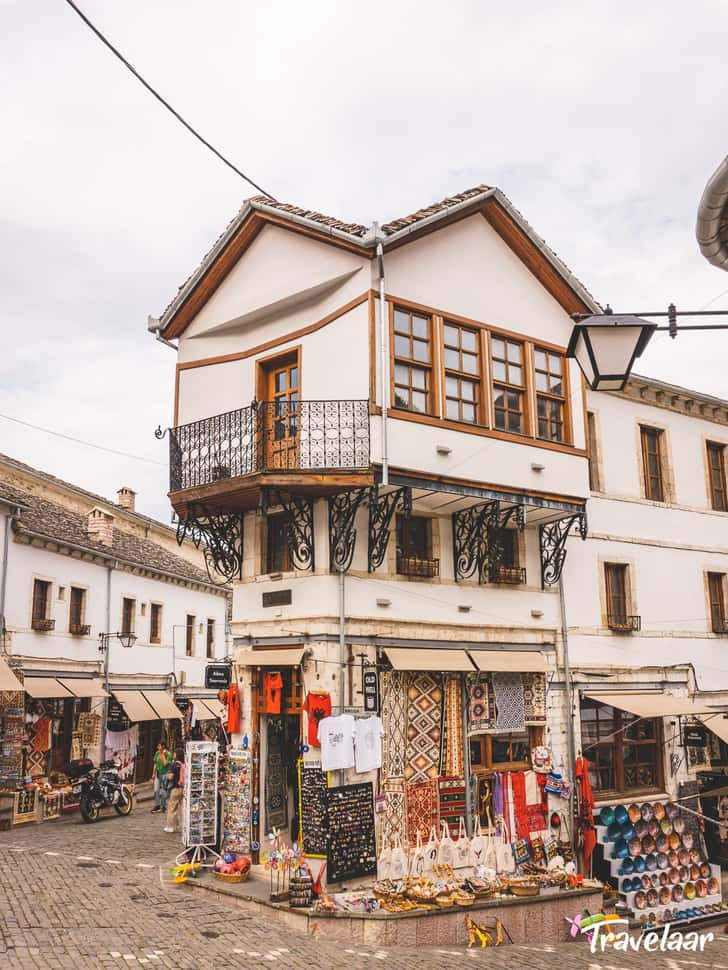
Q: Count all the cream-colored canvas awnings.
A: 12